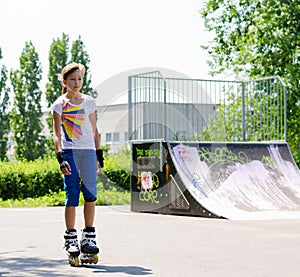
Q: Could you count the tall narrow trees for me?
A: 4